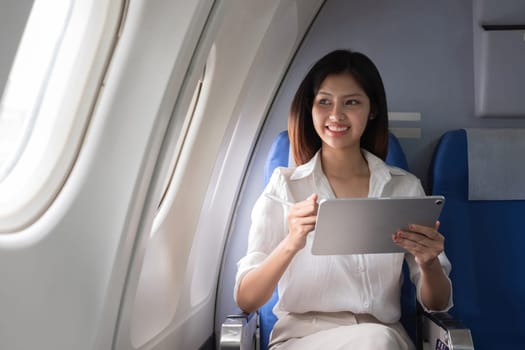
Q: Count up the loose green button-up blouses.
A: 0